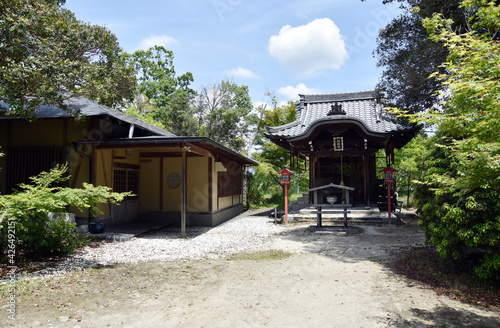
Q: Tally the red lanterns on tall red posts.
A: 2